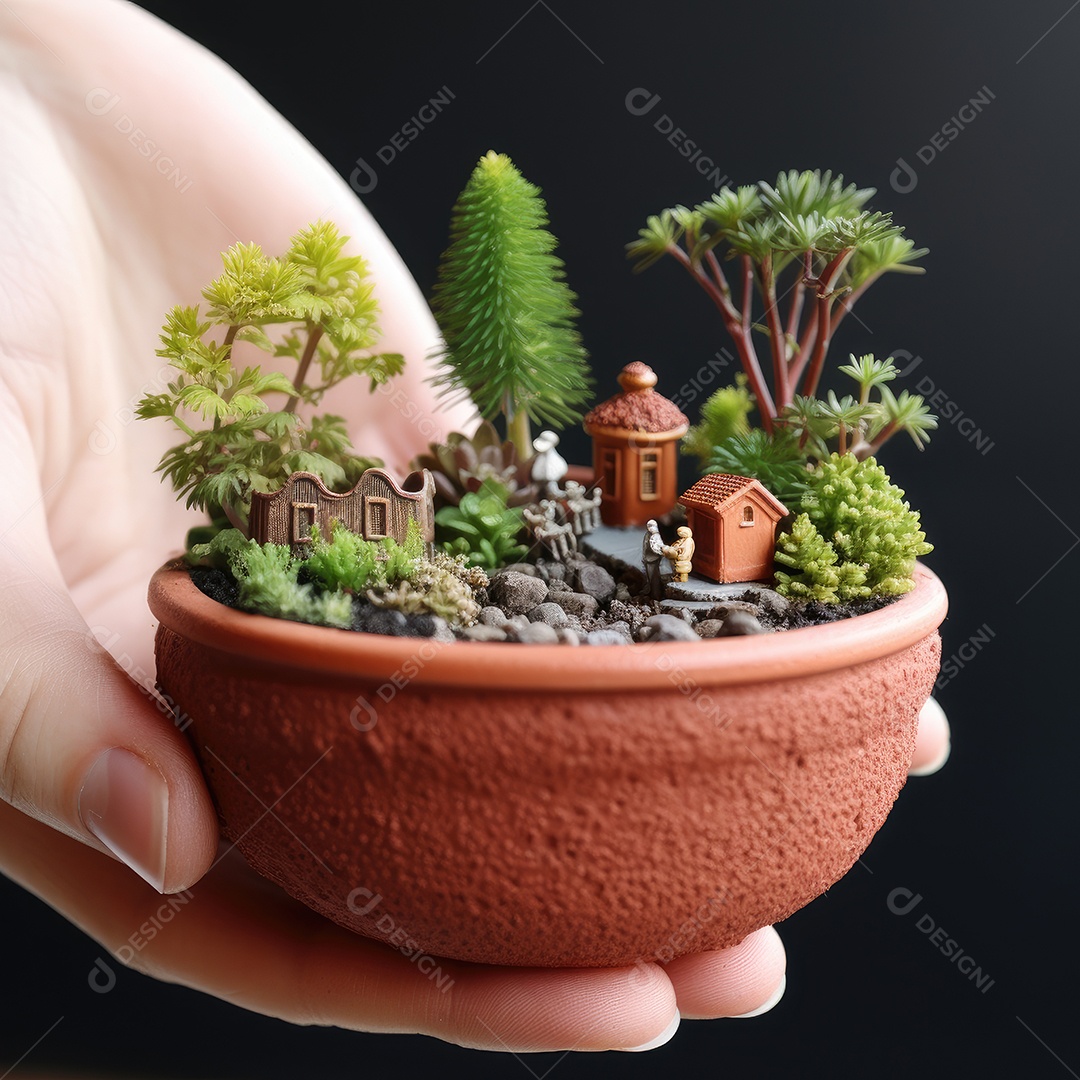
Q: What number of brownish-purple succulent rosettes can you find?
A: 1